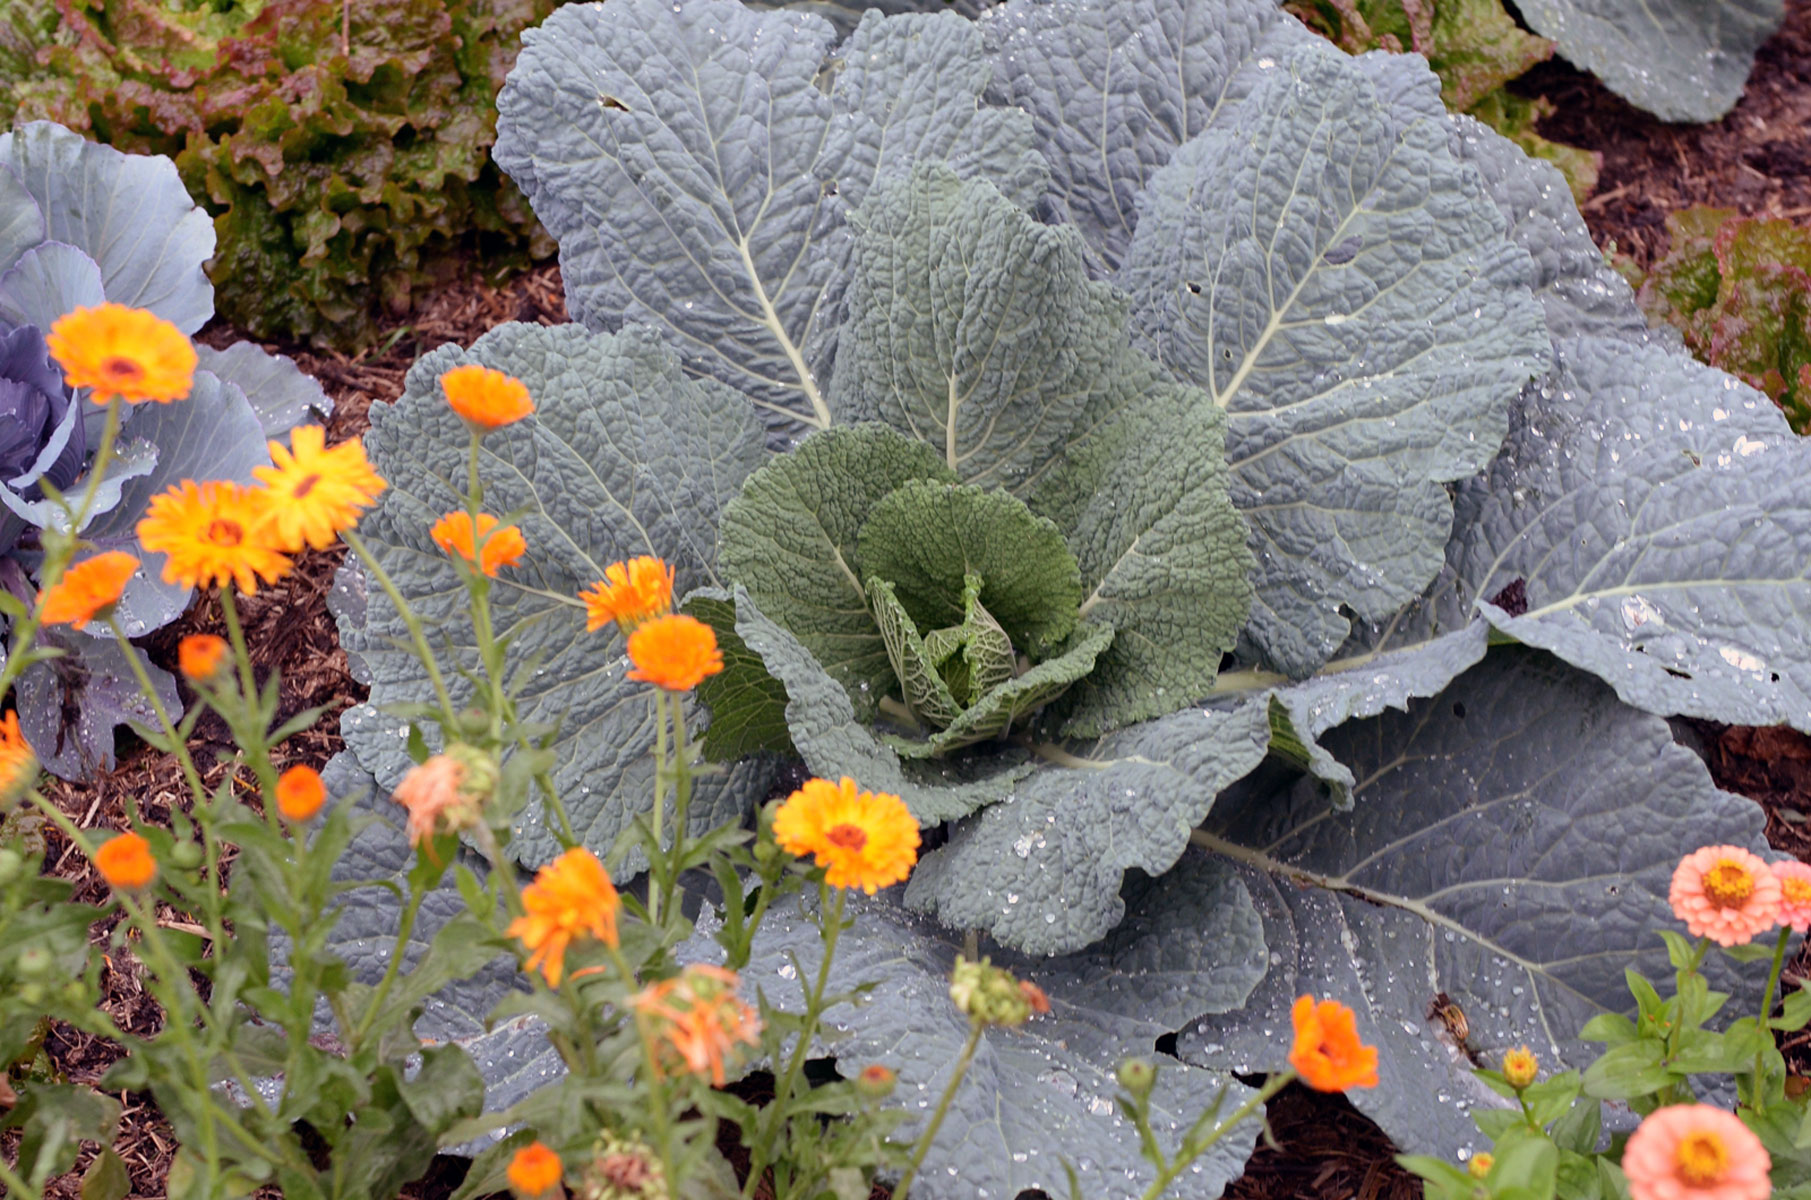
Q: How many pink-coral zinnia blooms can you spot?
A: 3